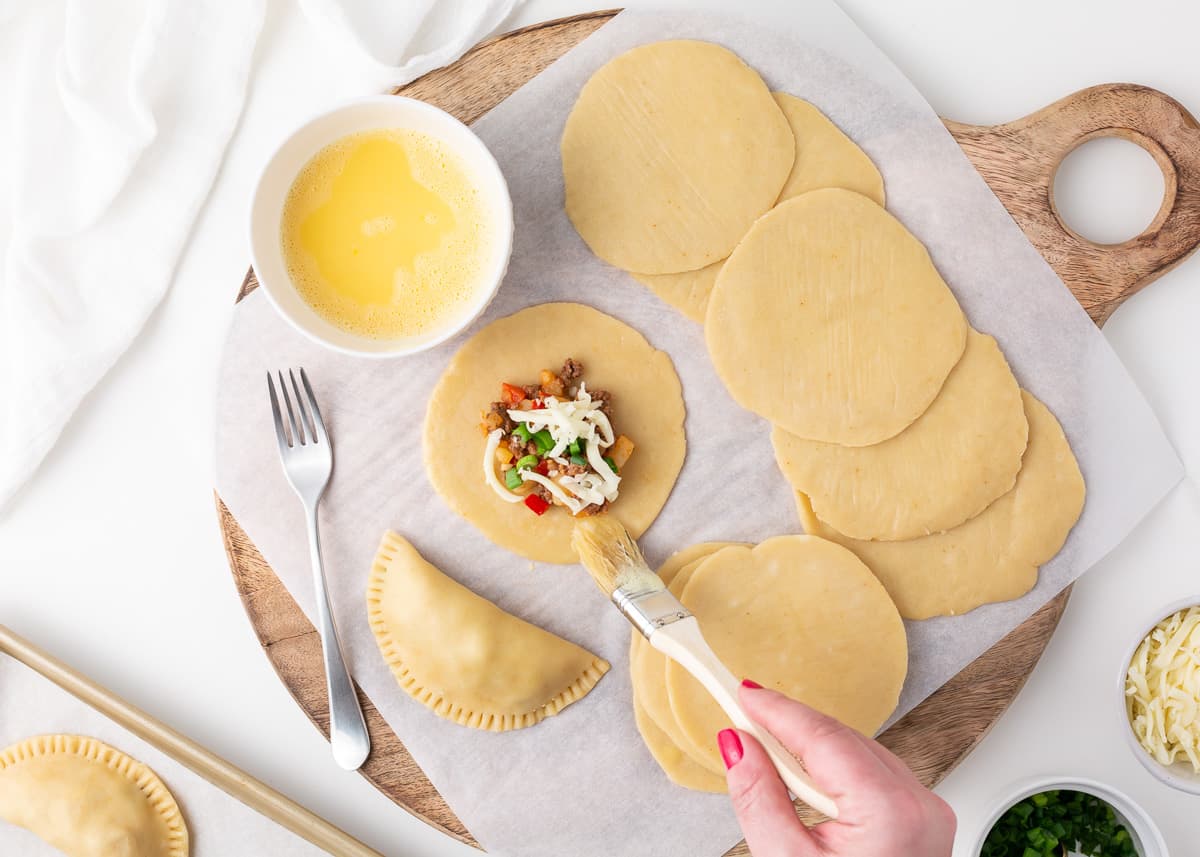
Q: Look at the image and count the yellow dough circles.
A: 9